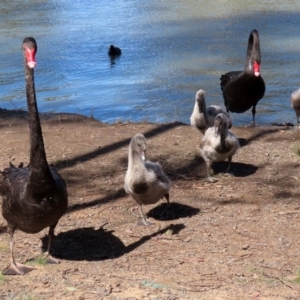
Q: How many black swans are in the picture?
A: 2